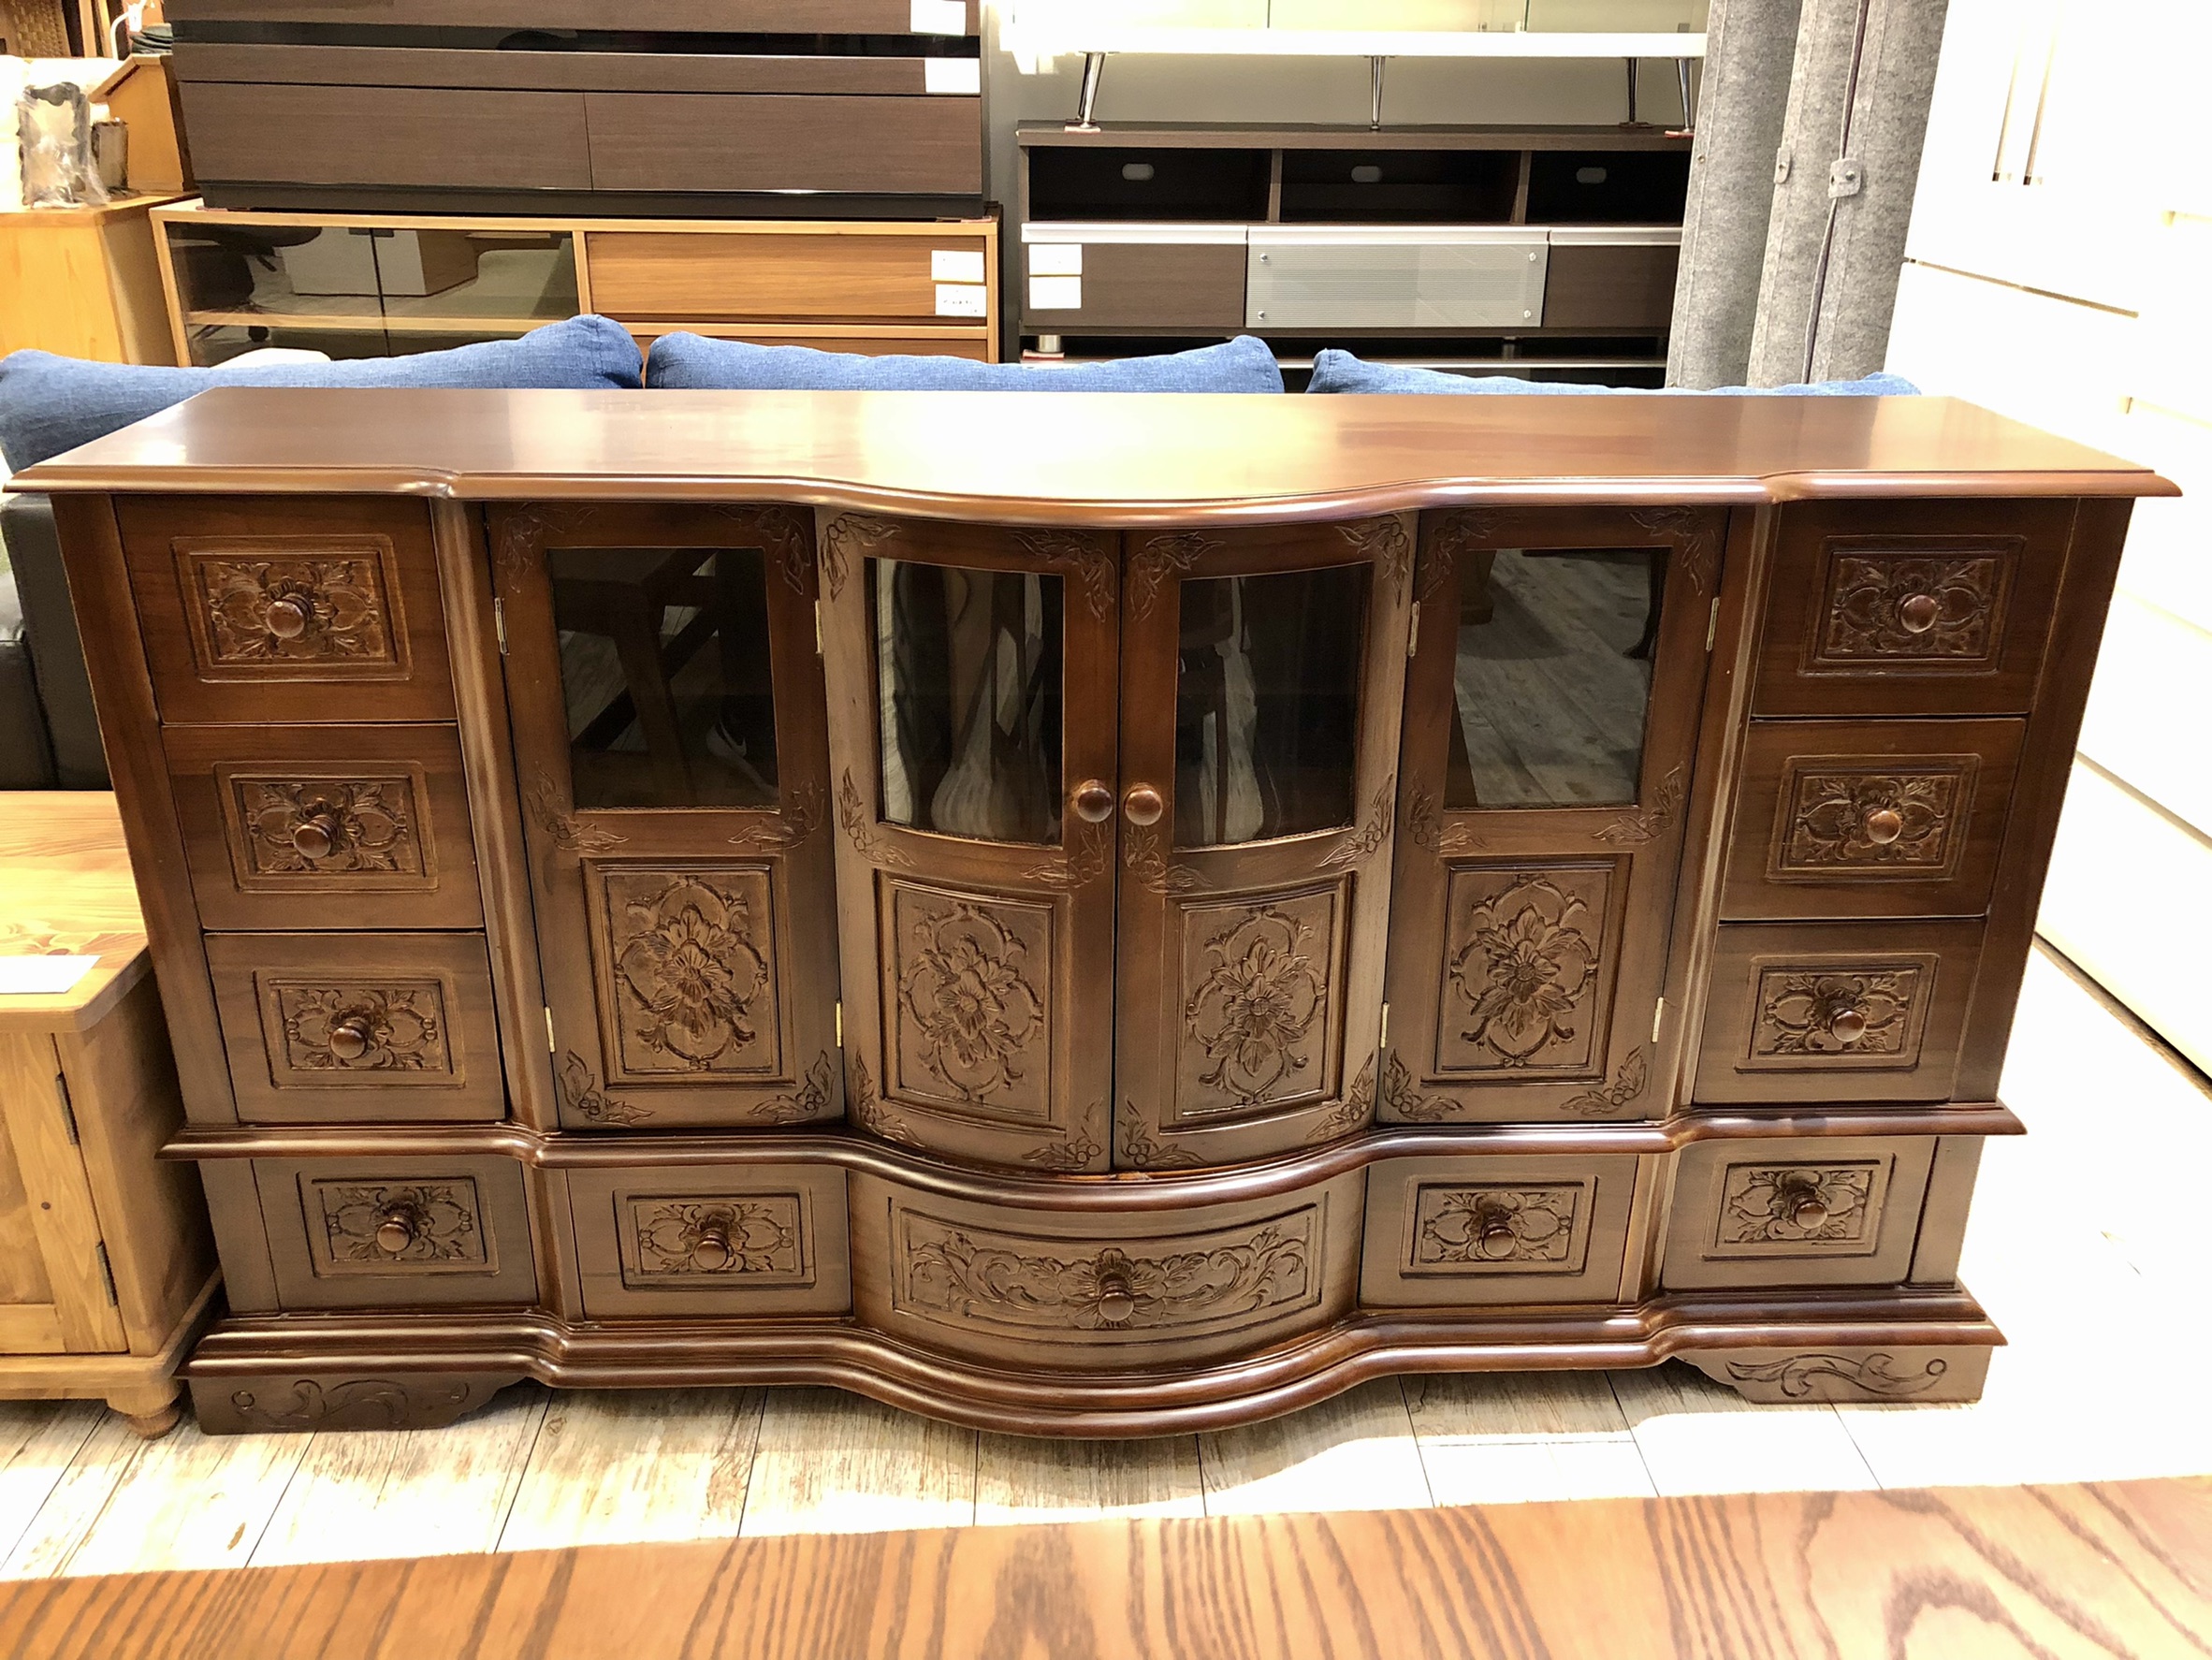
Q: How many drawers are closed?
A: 11